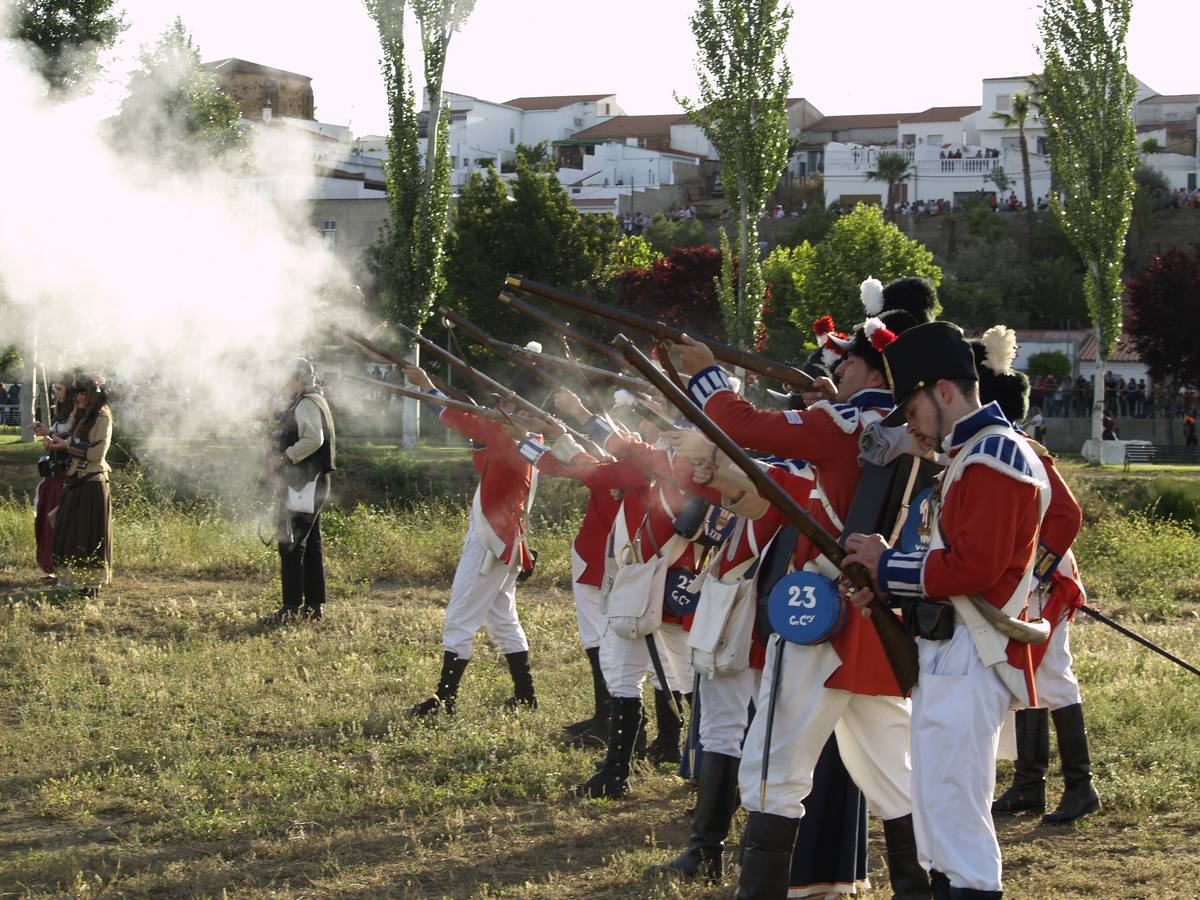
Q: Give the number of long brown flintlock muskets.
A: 8